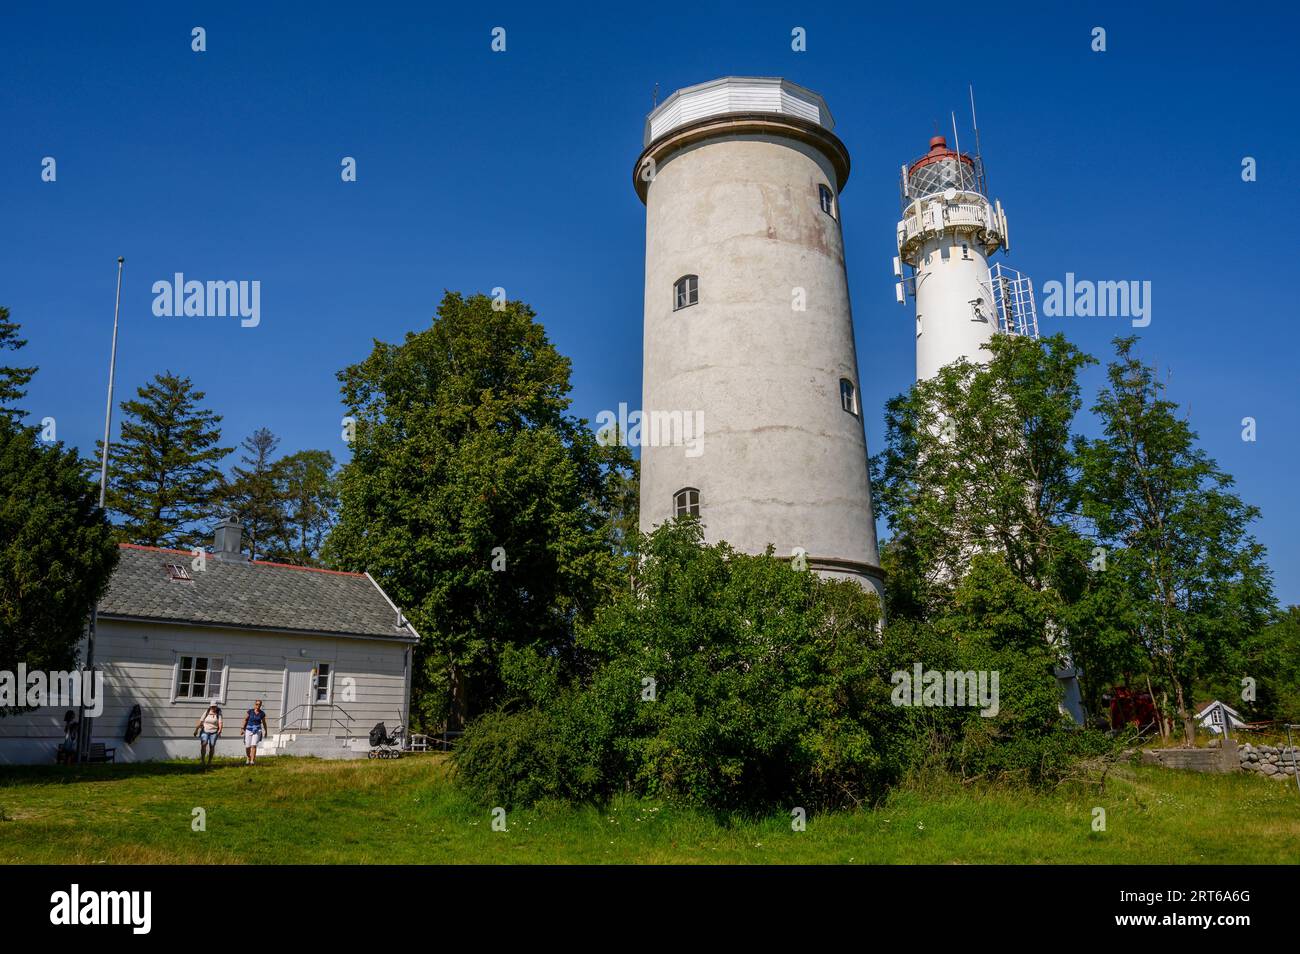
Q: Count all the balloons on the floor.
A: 0